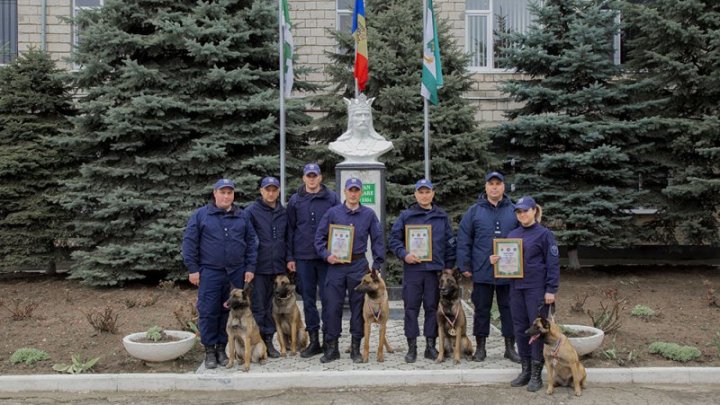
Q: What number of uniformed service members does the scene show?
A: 7